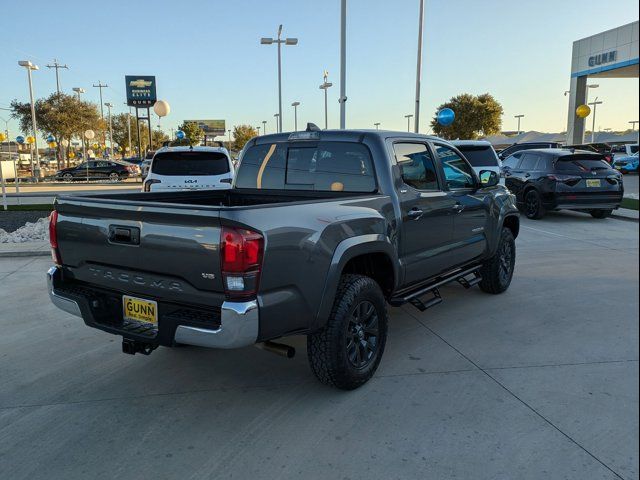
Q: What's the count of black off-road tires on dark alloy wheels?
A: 2